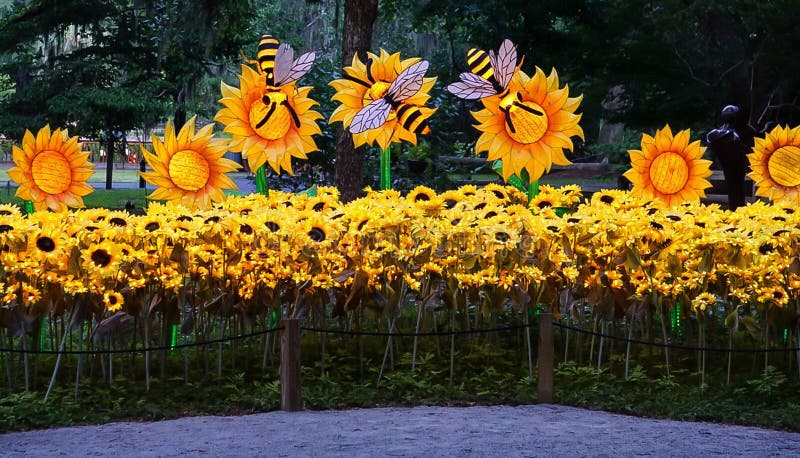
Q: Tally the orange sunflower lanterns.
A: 7